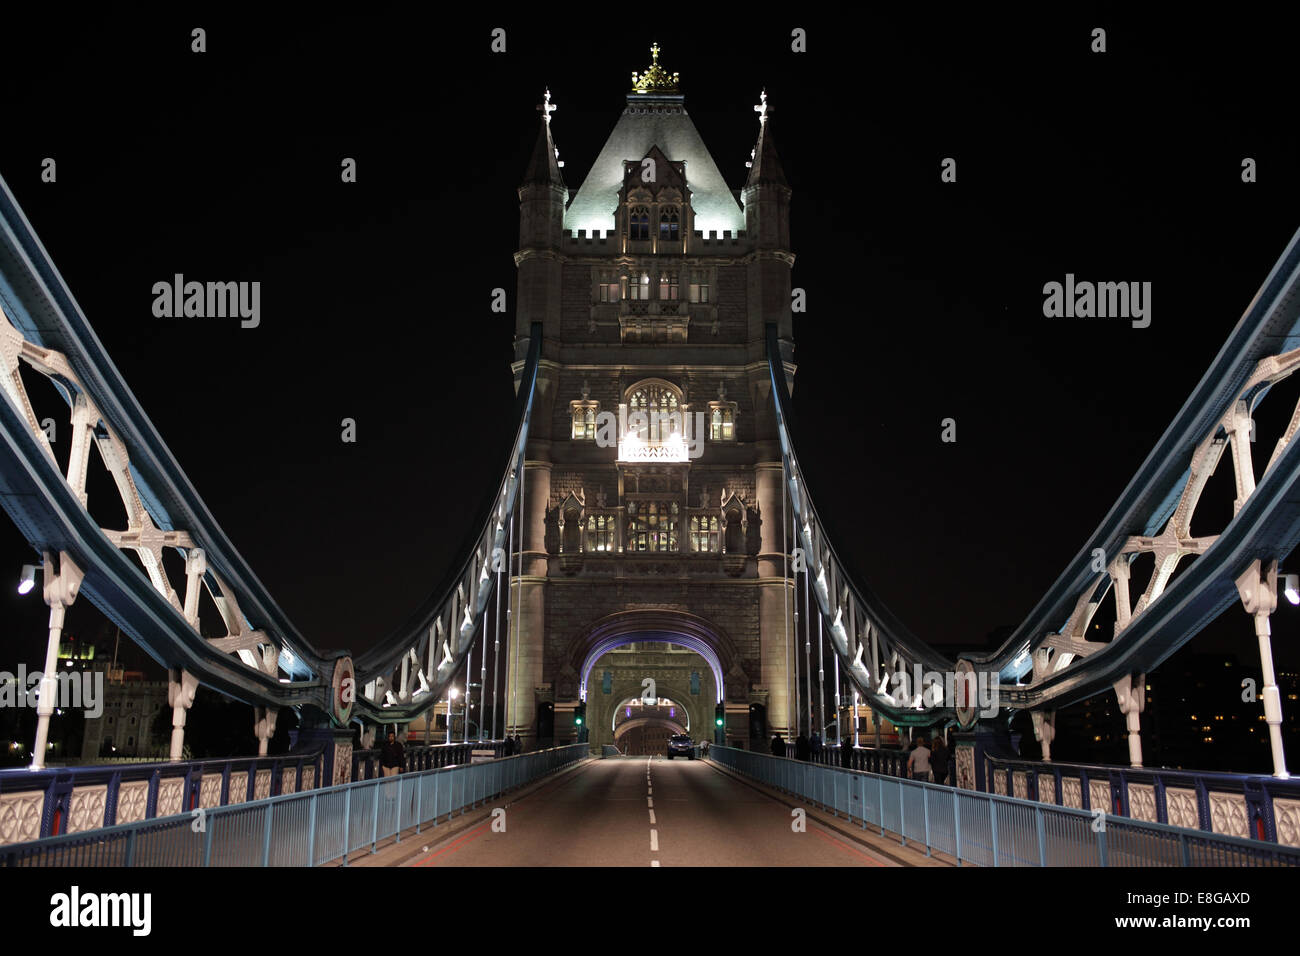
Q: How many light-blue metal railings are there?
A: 2